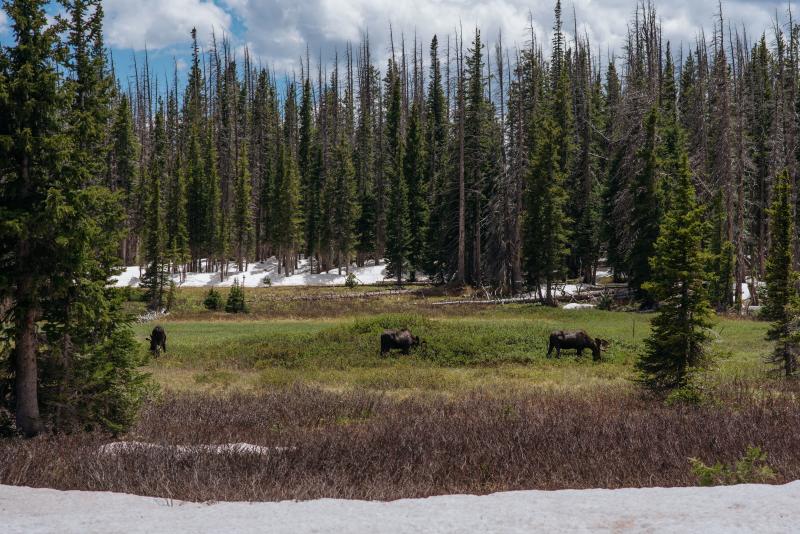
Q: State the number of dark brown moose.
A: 3